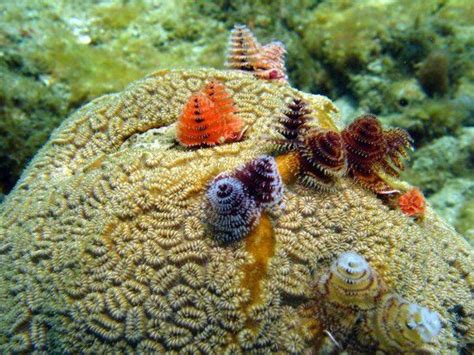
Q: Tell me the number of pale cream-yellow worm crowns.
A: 2